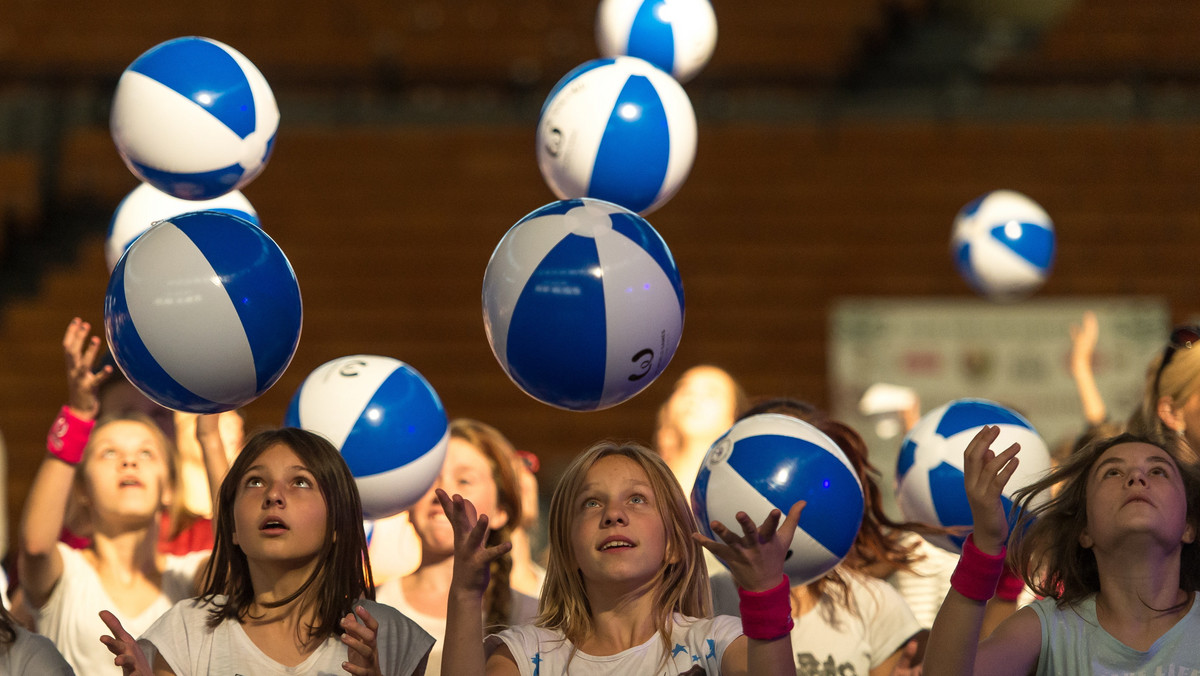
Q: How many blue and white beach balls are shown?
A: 10